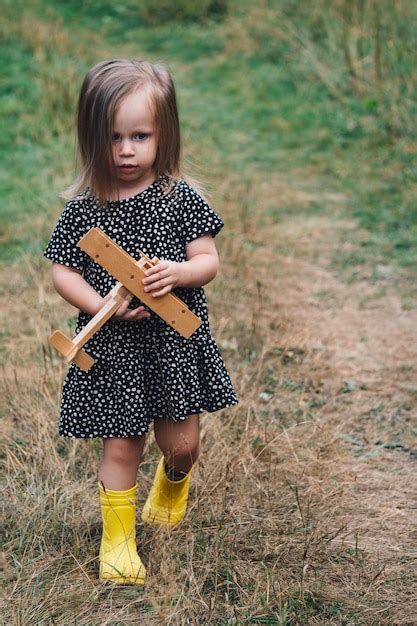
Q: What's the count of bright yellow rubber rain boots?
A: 2